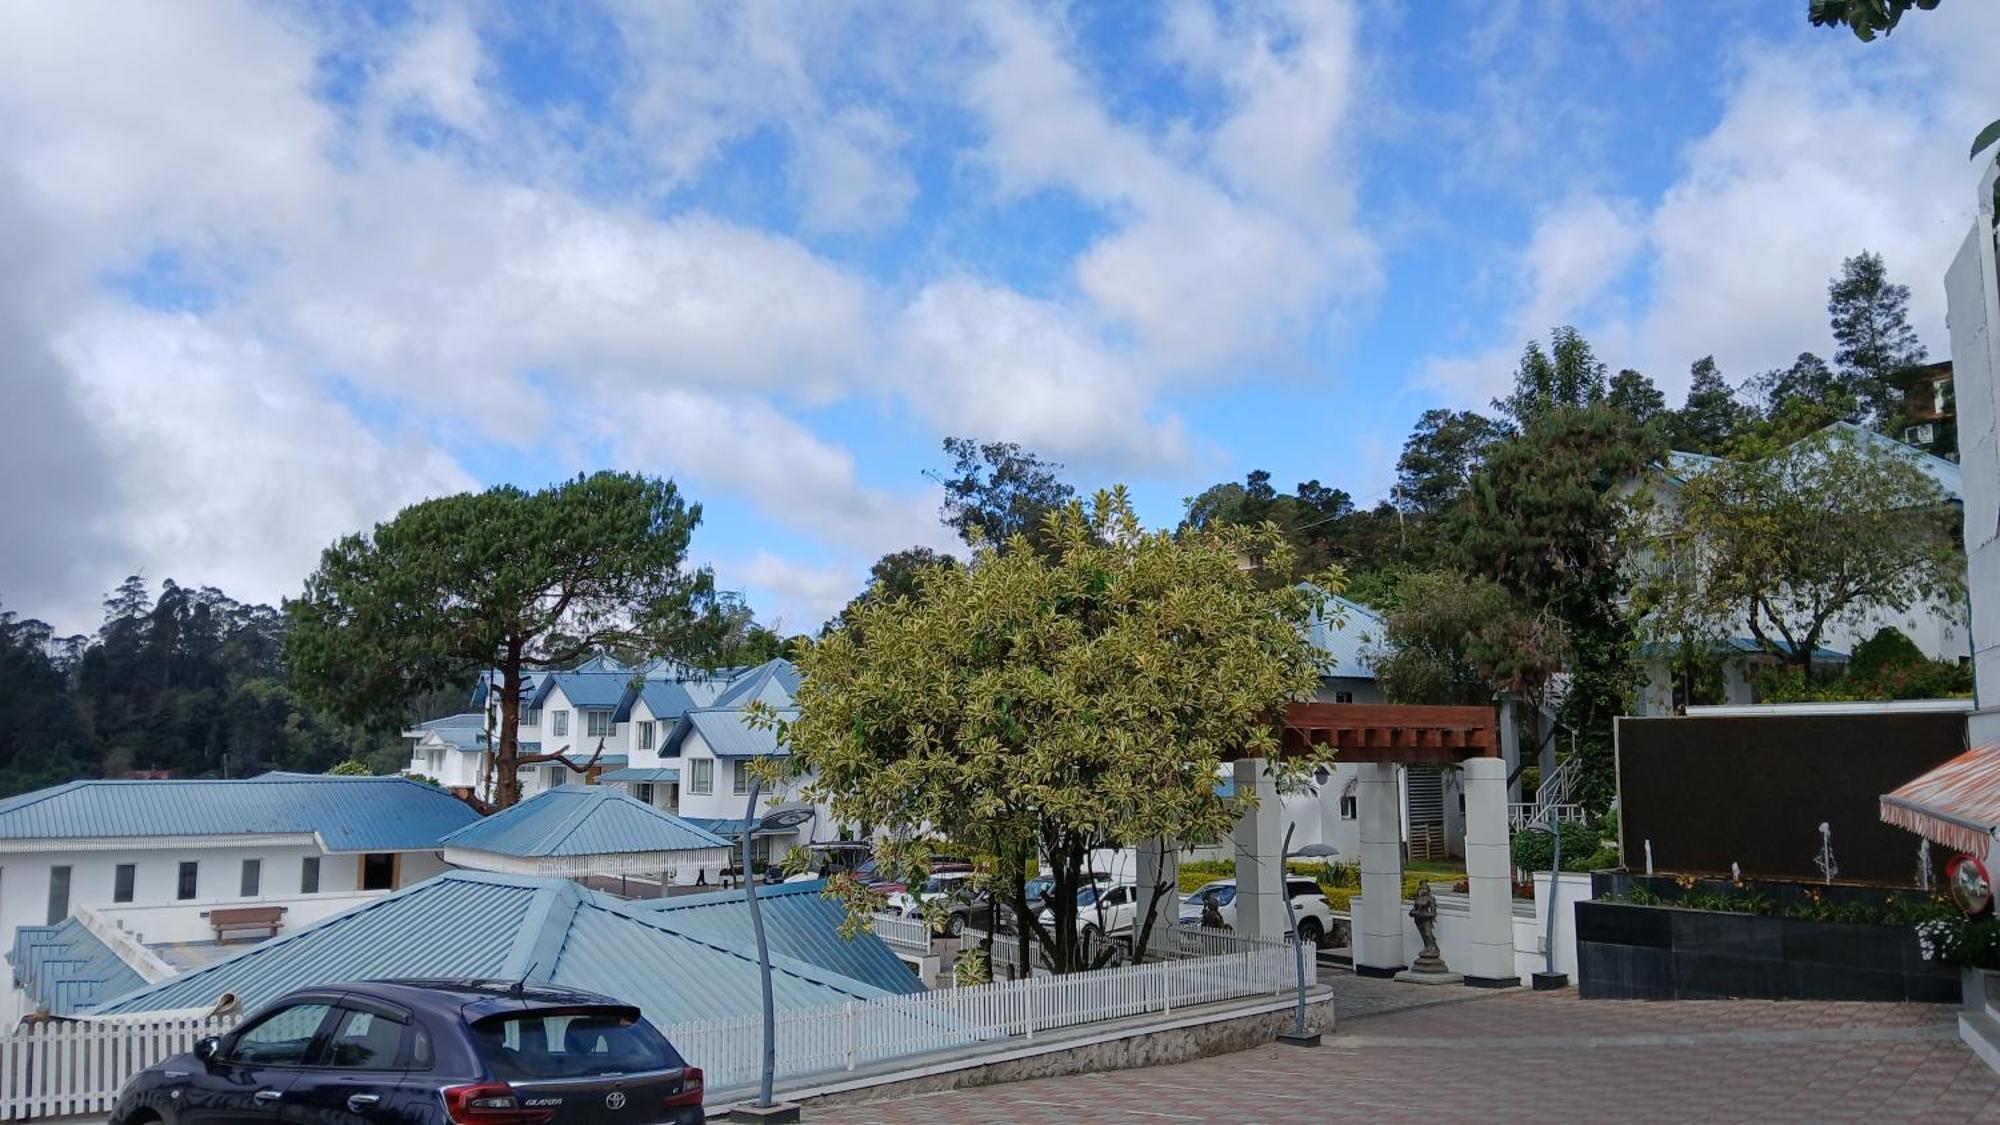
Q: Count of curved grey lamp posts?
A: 3